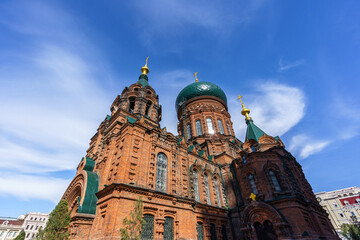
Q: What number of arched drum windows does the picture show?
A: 5